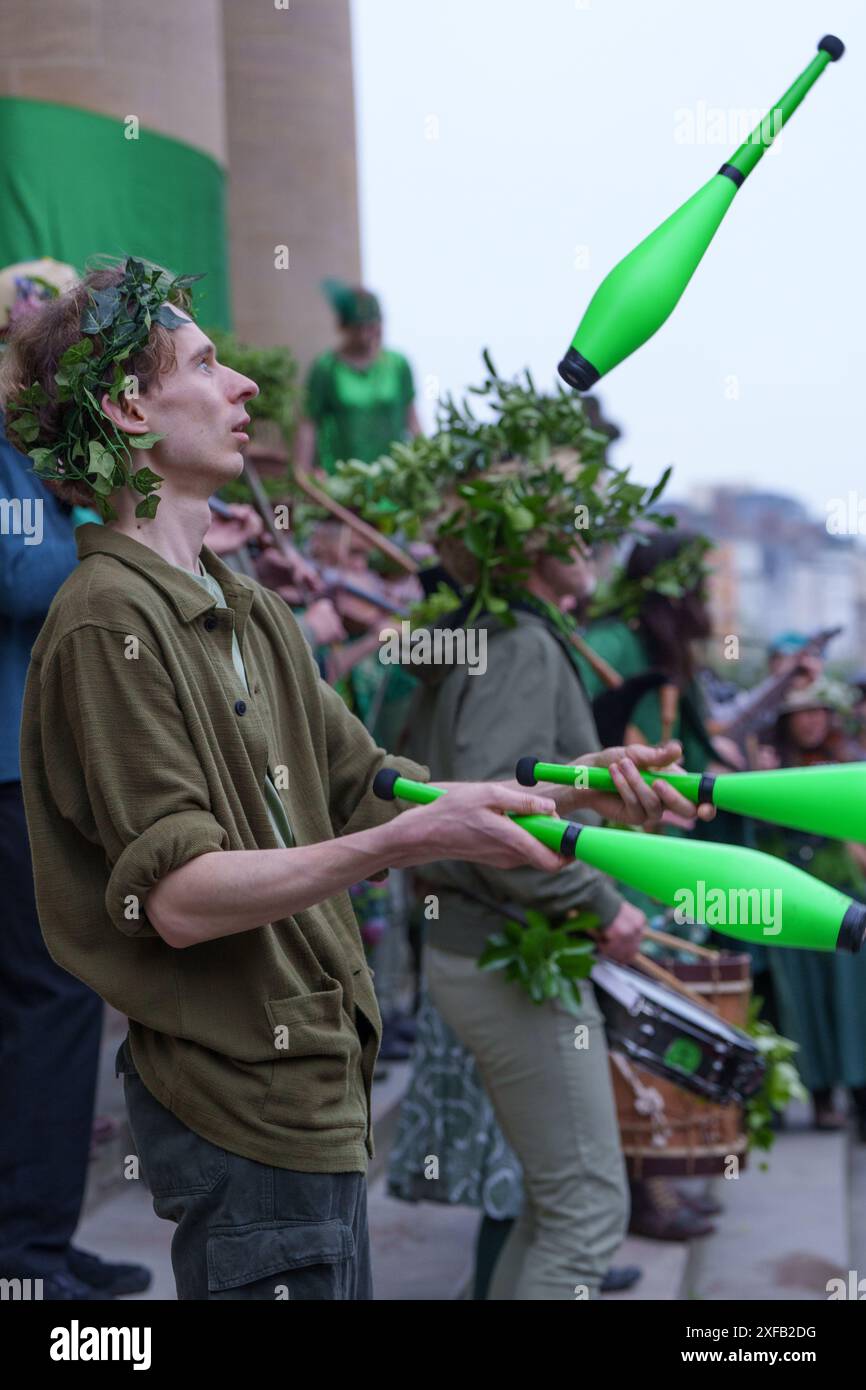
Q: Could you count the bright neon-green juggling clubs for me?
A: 3